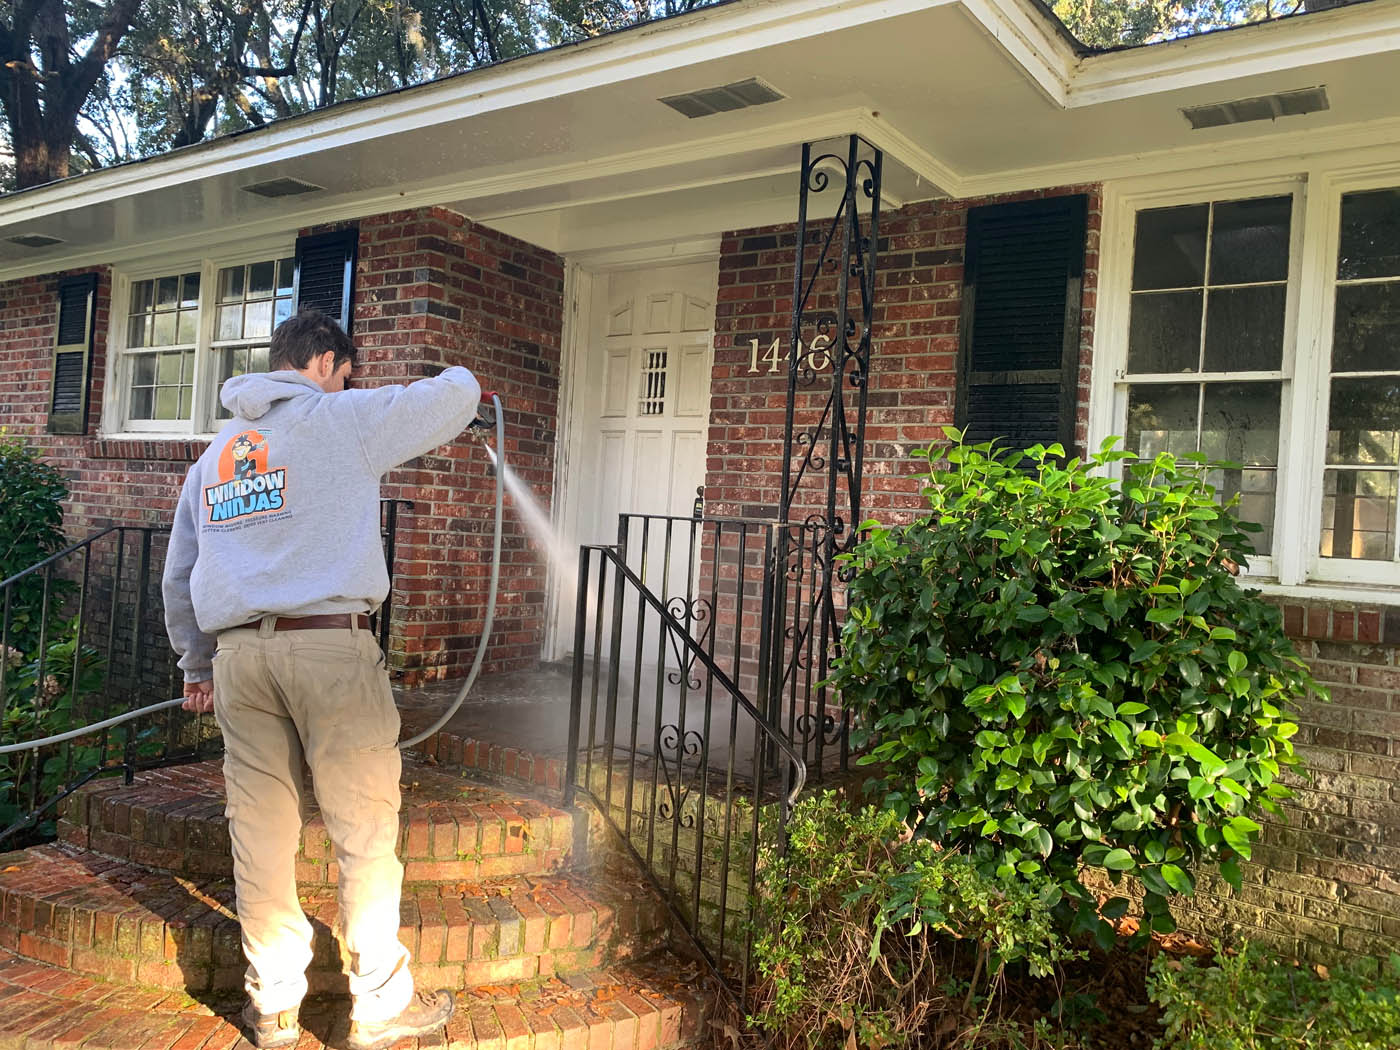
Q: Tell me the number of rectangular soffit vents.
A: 4